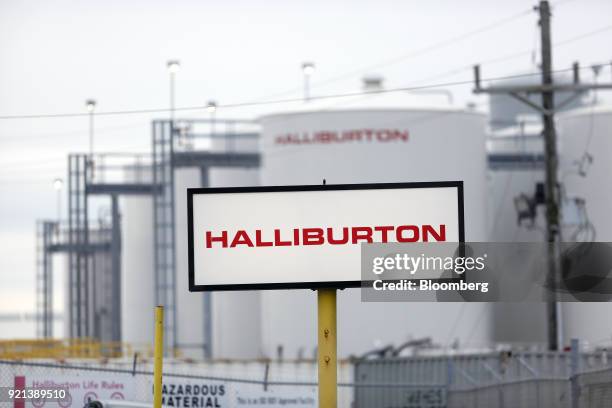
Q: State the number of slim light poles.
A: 5